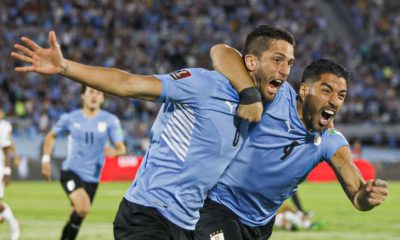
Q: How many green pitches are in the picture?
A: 1